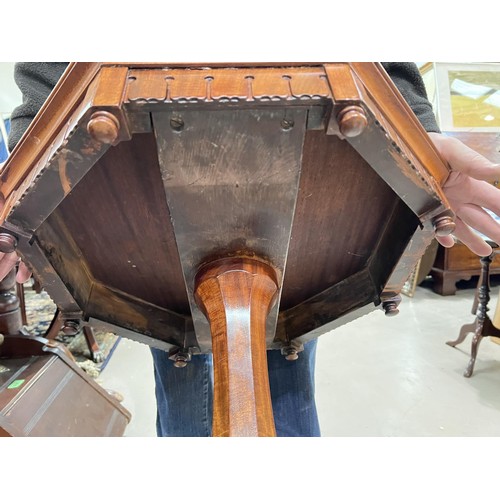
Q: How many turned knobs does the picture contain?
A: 8